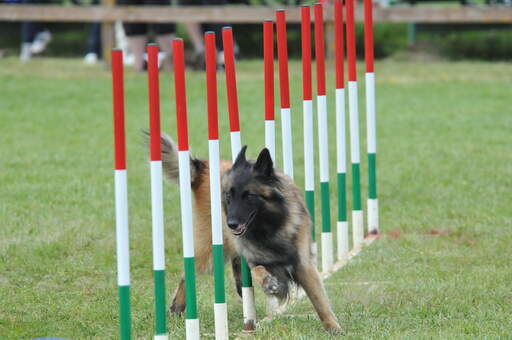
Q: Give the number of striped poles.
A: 12